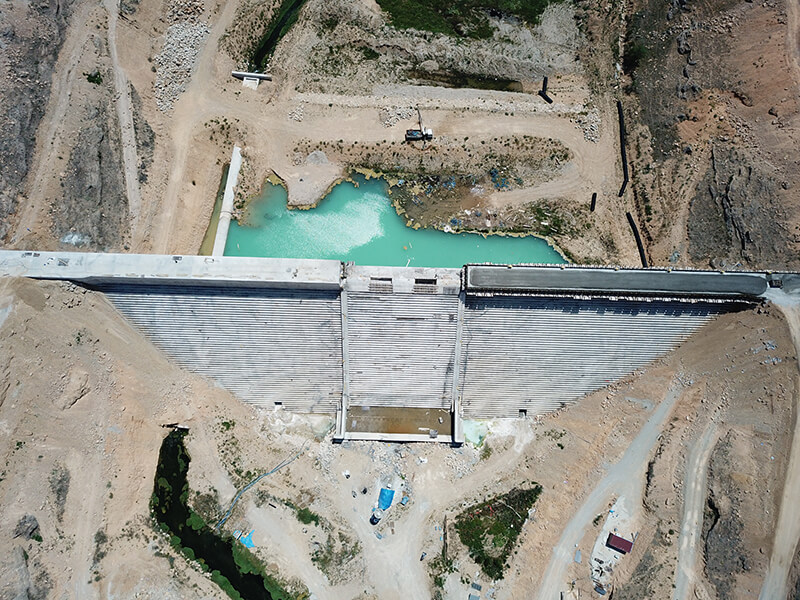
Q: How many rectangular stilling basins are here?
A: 1